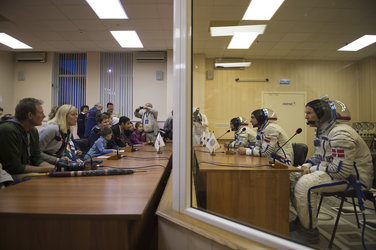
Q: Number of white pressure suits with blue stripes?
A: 3